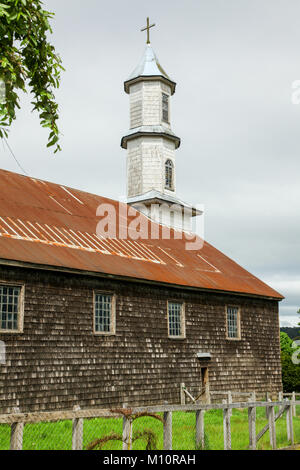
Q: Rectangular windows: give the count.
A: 5